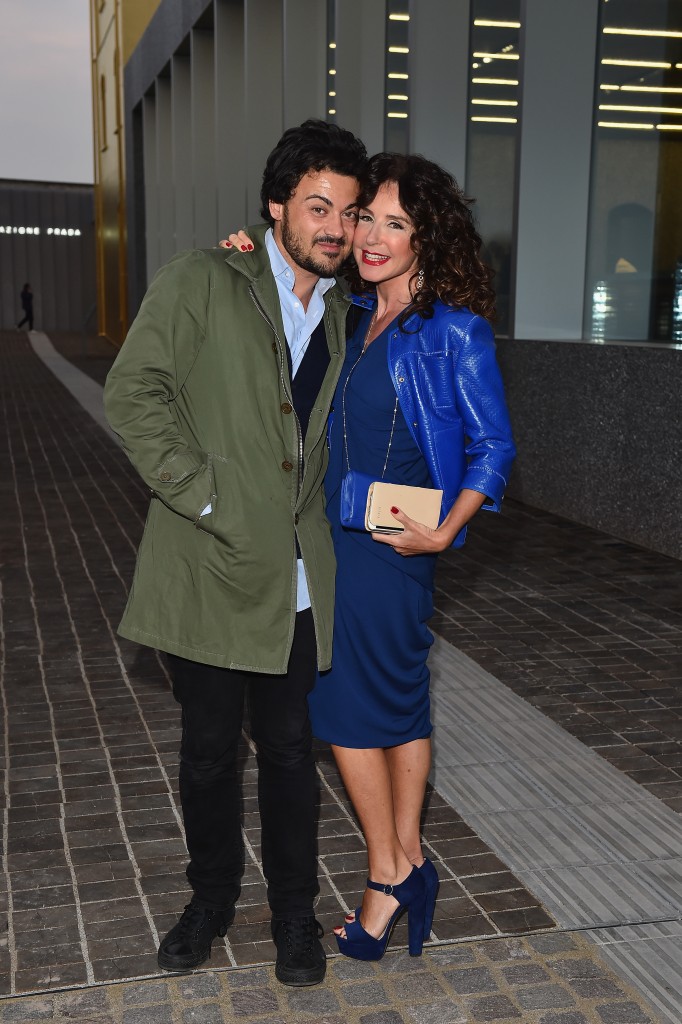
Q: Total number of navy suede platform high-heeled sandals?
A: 2